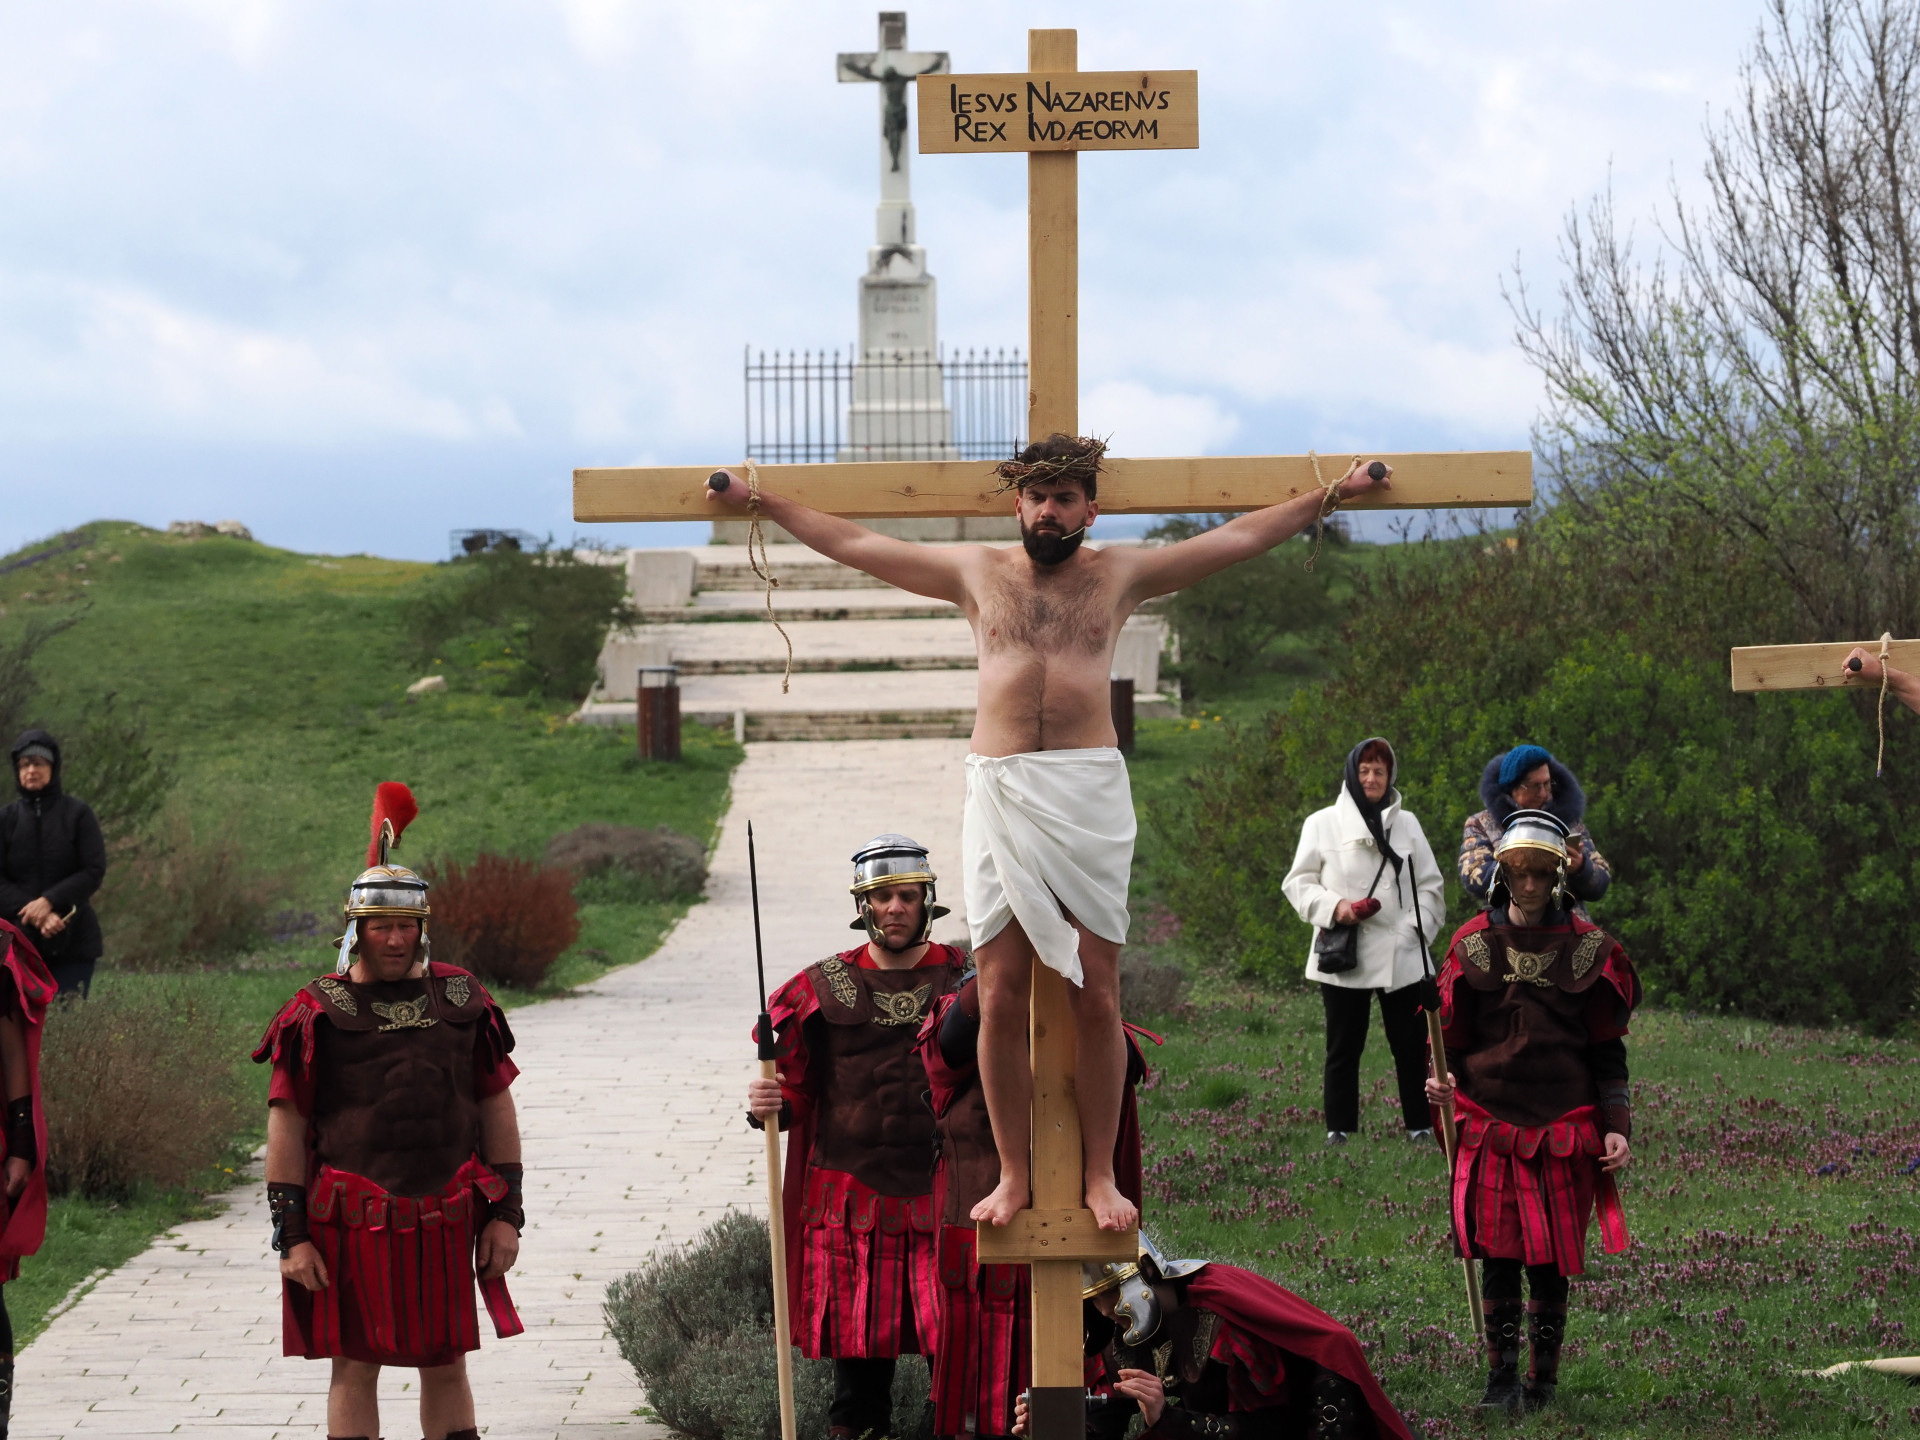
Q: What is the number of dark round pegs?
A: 3